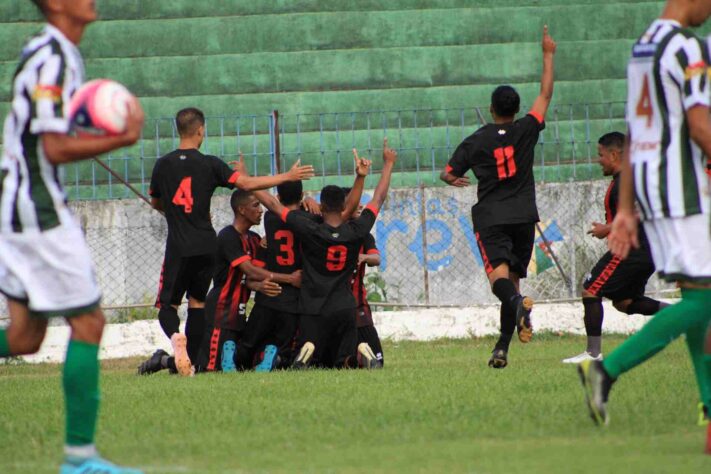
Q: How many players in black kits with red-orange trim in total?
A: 7